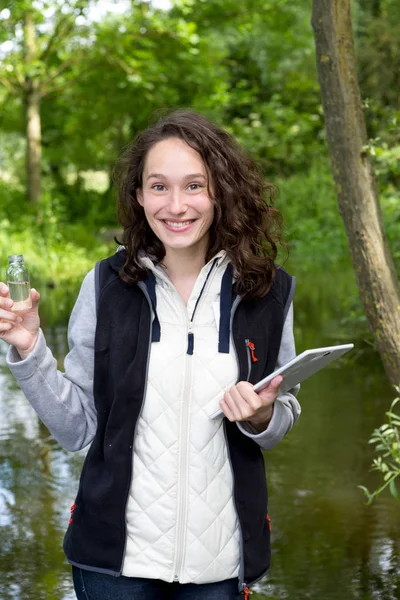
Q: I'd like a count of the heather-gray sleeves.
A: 2